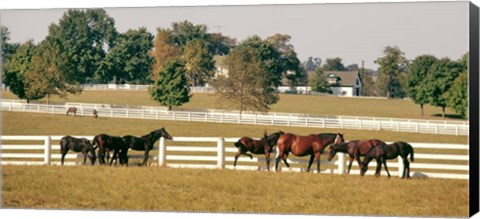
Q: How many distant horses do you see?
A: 2